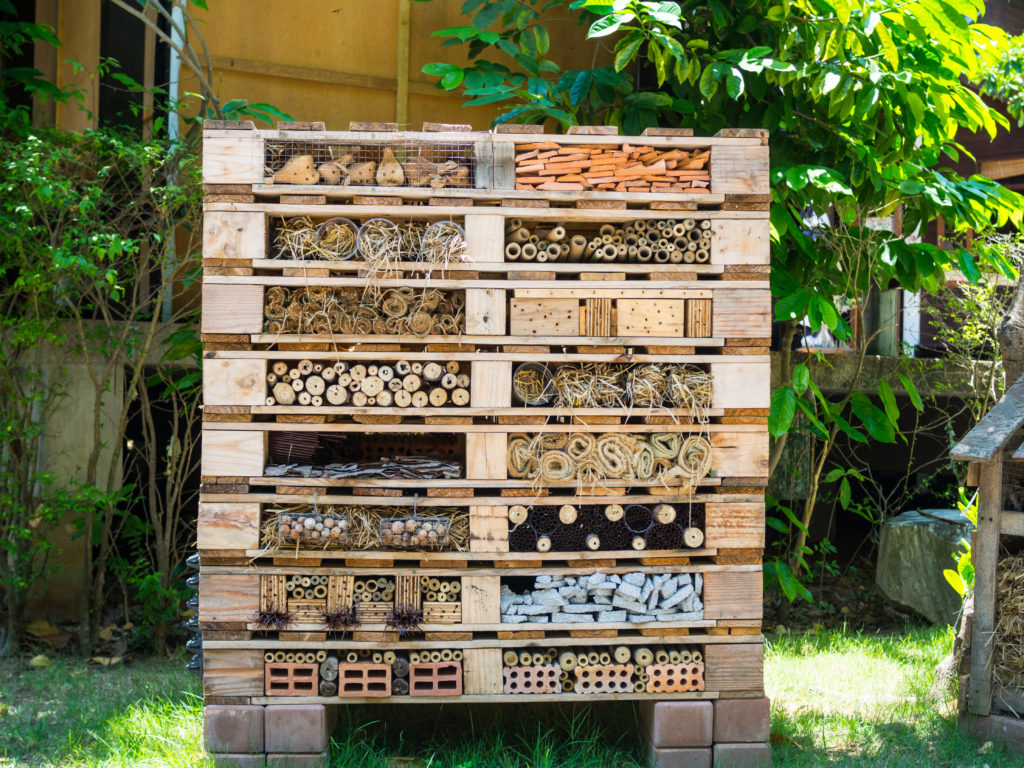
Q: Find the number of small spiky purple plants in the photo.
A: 3